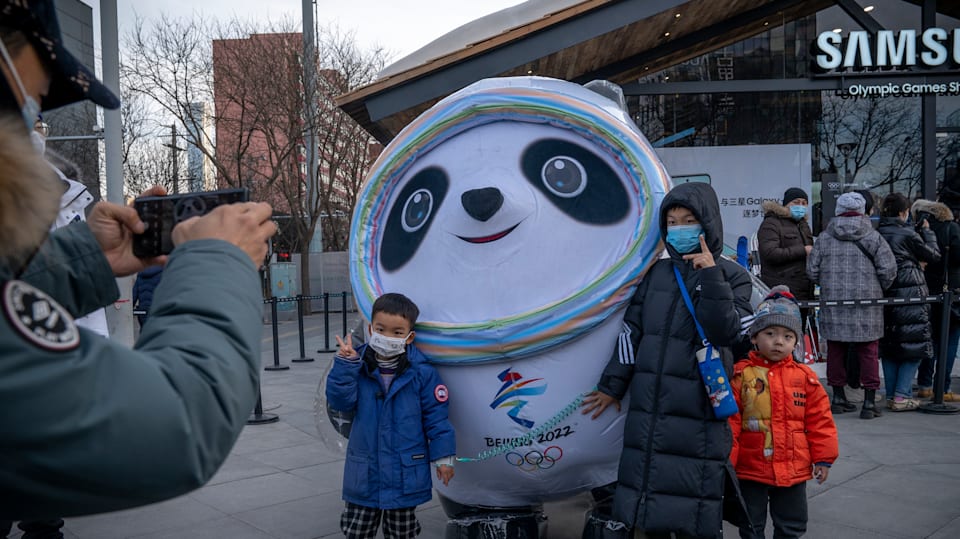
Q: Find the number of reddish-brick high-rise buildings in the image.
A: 1